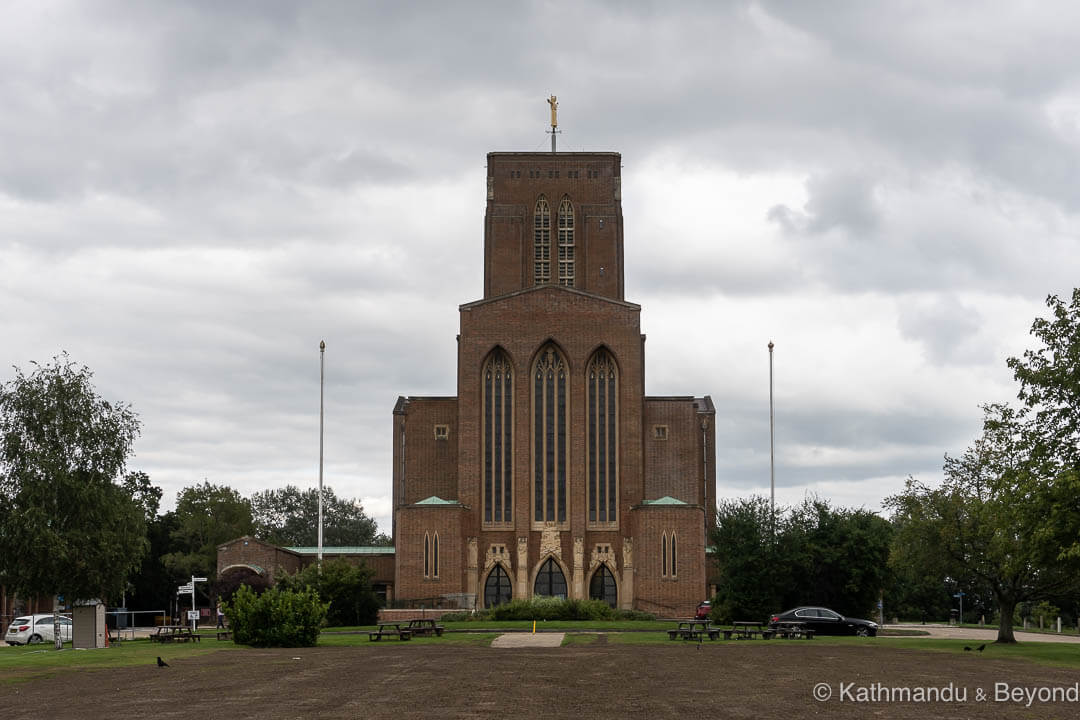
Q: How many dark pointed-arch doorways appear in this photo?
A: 3